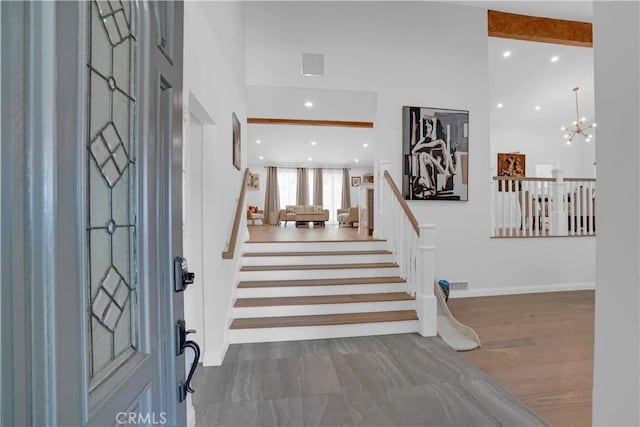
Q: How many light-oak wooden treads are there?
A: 5